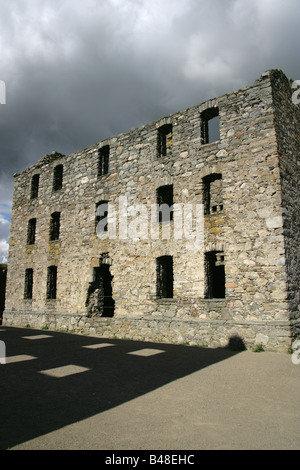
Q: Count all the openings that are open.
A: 15